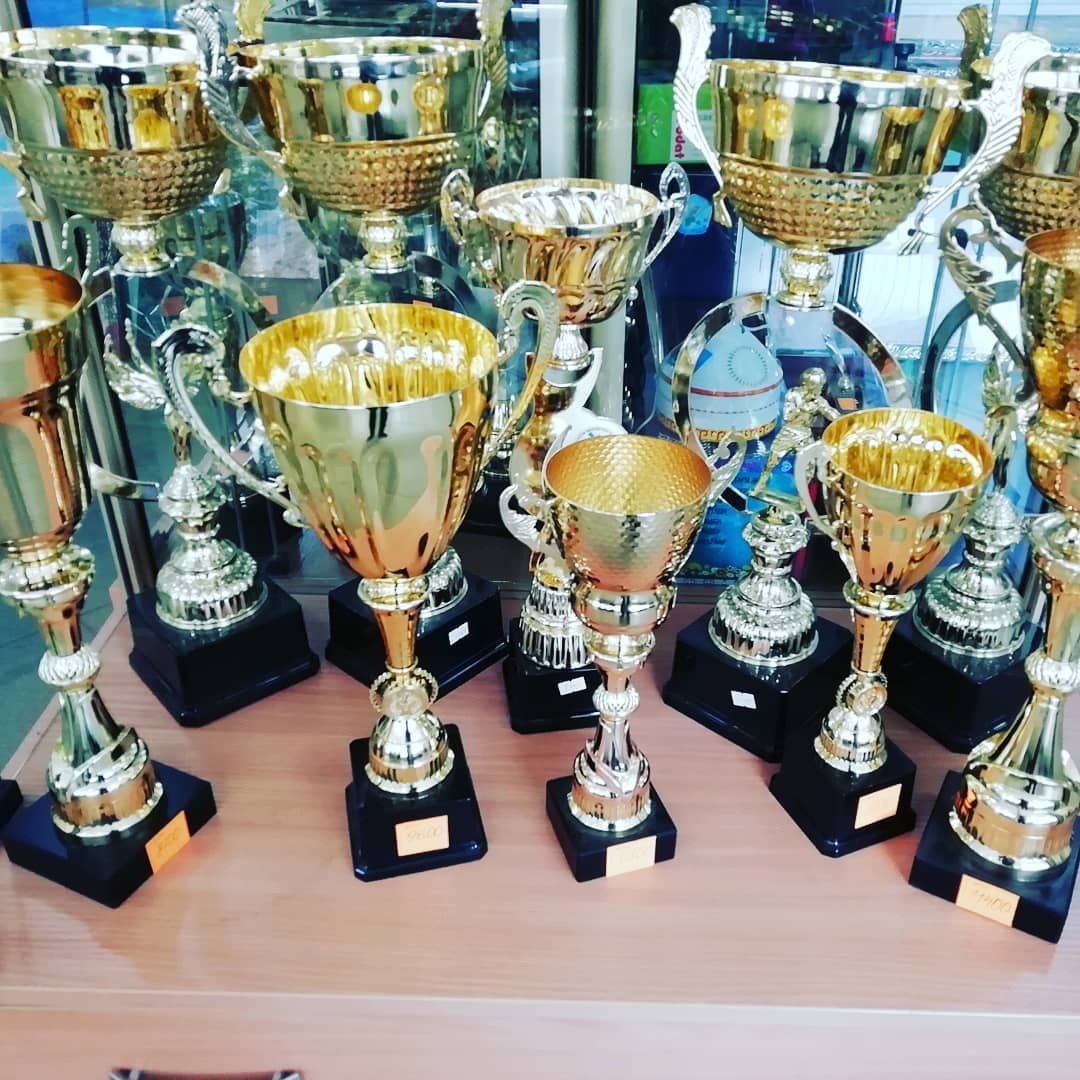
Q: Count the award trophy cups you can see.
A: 10